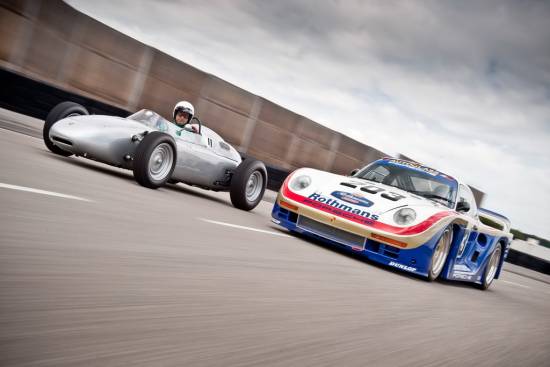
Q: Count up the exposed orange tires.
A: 0